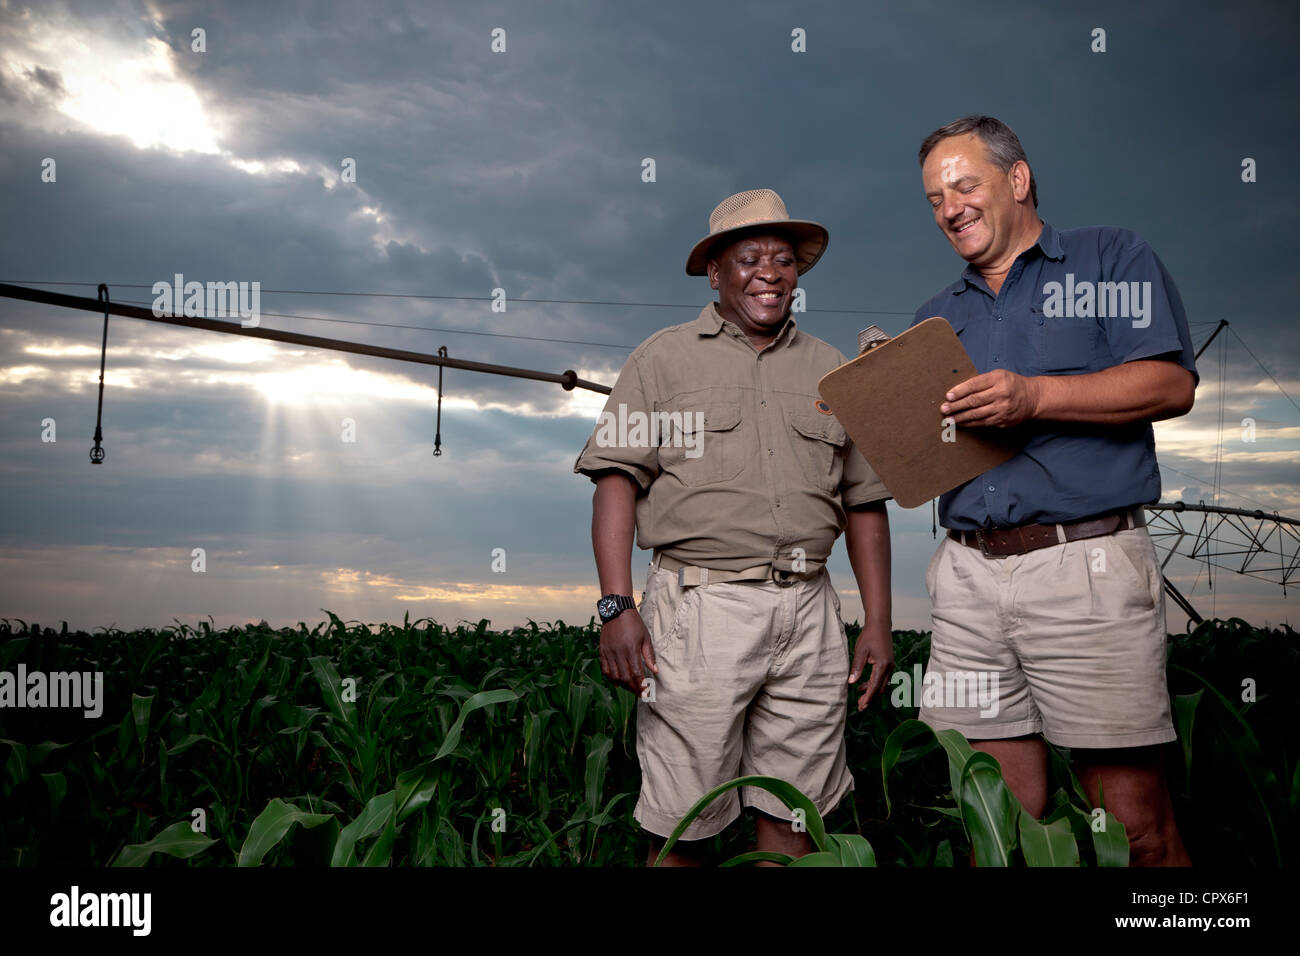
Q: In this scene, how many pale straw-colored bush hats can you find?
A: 1